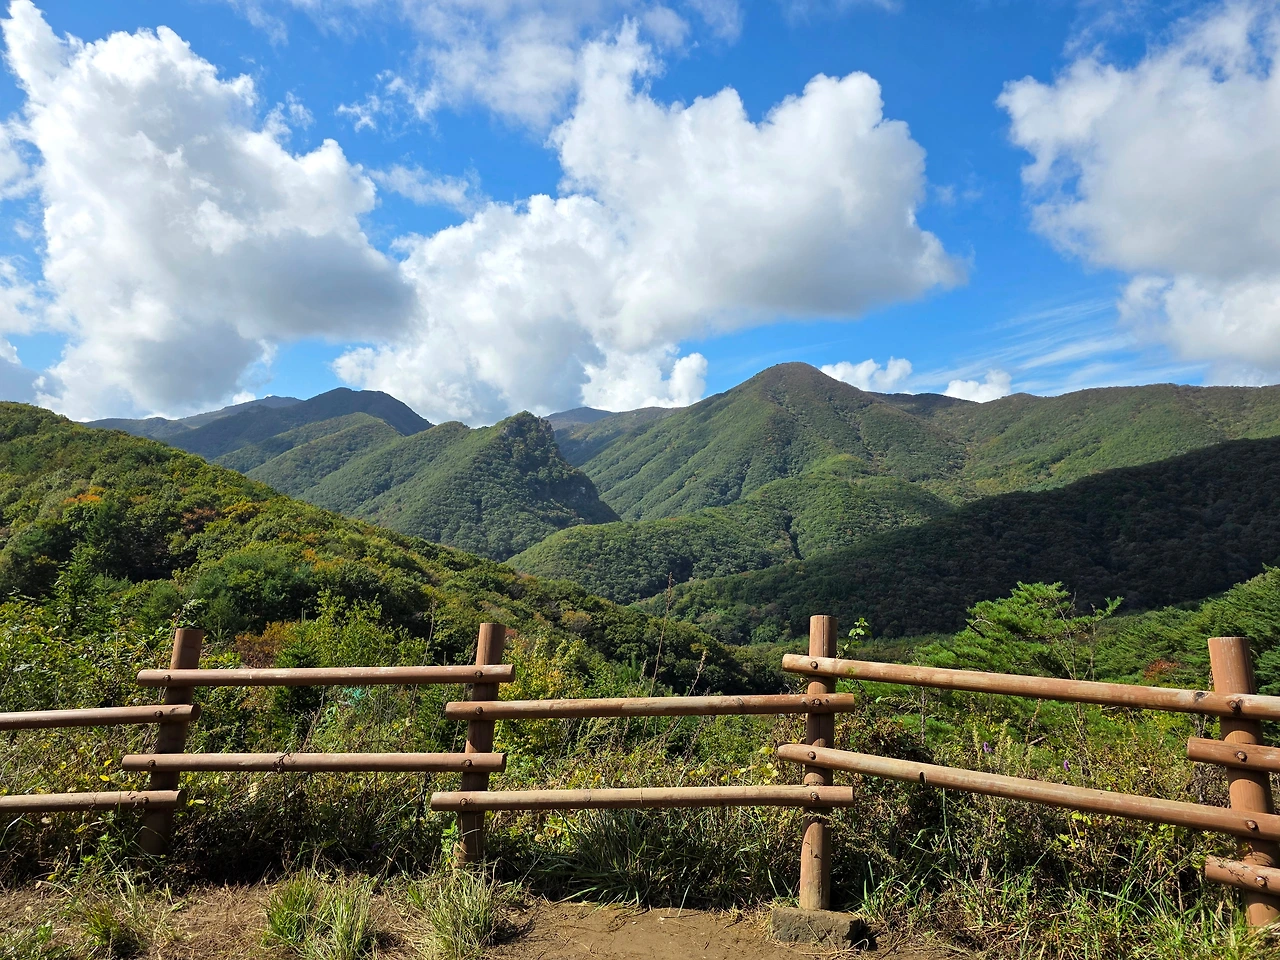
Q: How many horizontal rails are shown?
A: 10